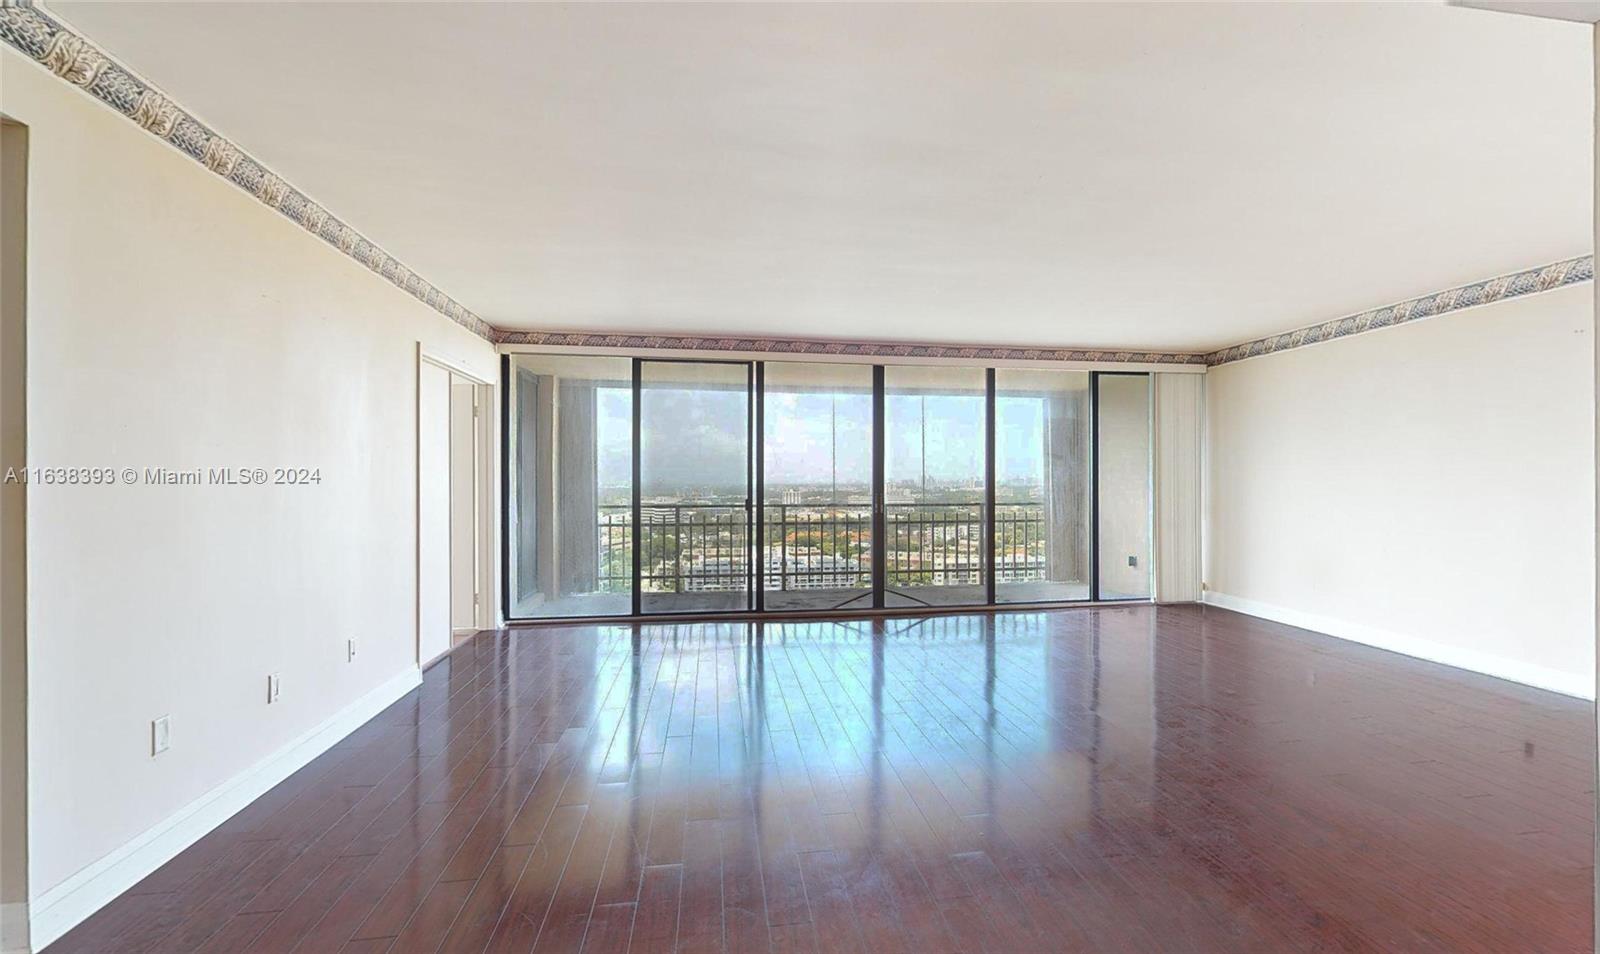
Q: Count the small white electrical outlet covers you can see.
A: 3